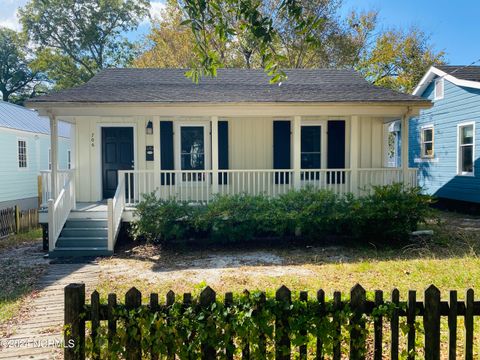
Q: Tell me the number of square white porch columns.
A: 6